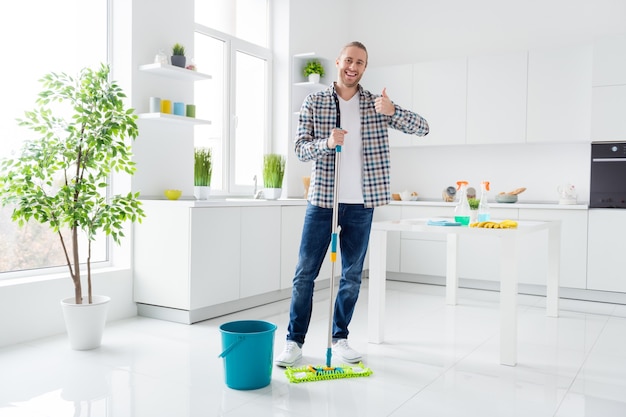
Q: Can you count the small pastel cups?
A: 4